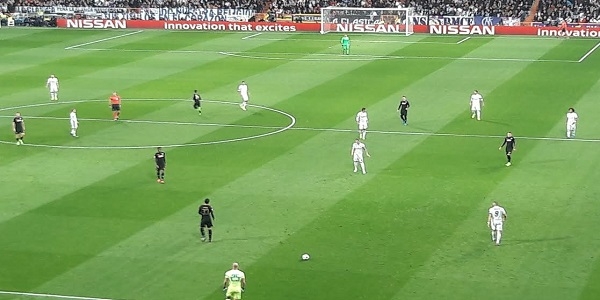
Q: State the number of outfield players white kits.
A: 8